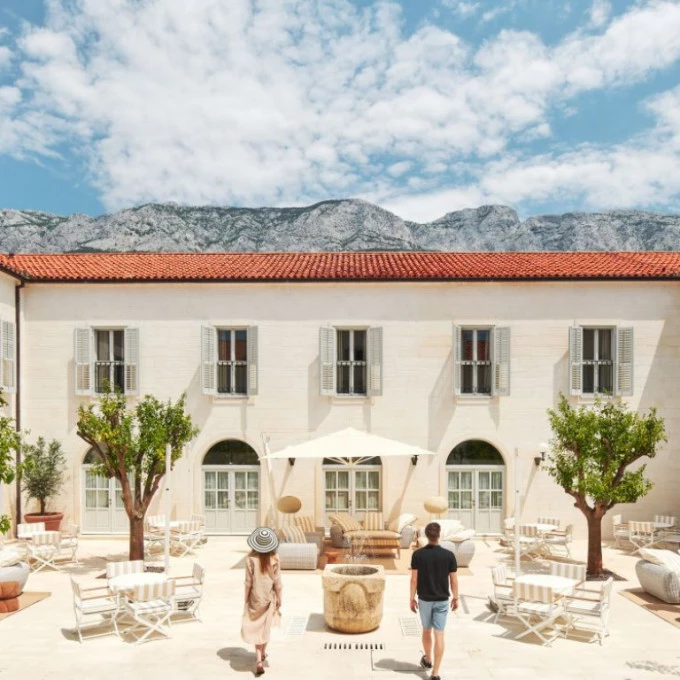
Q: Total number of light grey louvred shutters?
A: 11